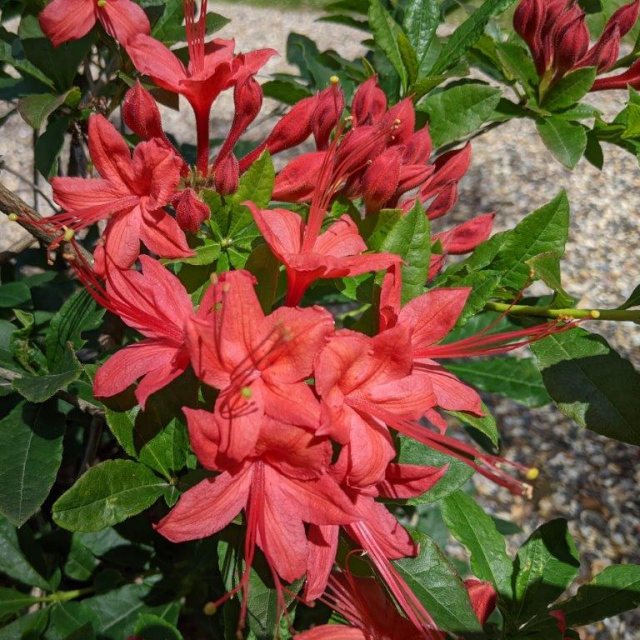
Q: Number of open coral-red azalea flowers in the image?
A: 11